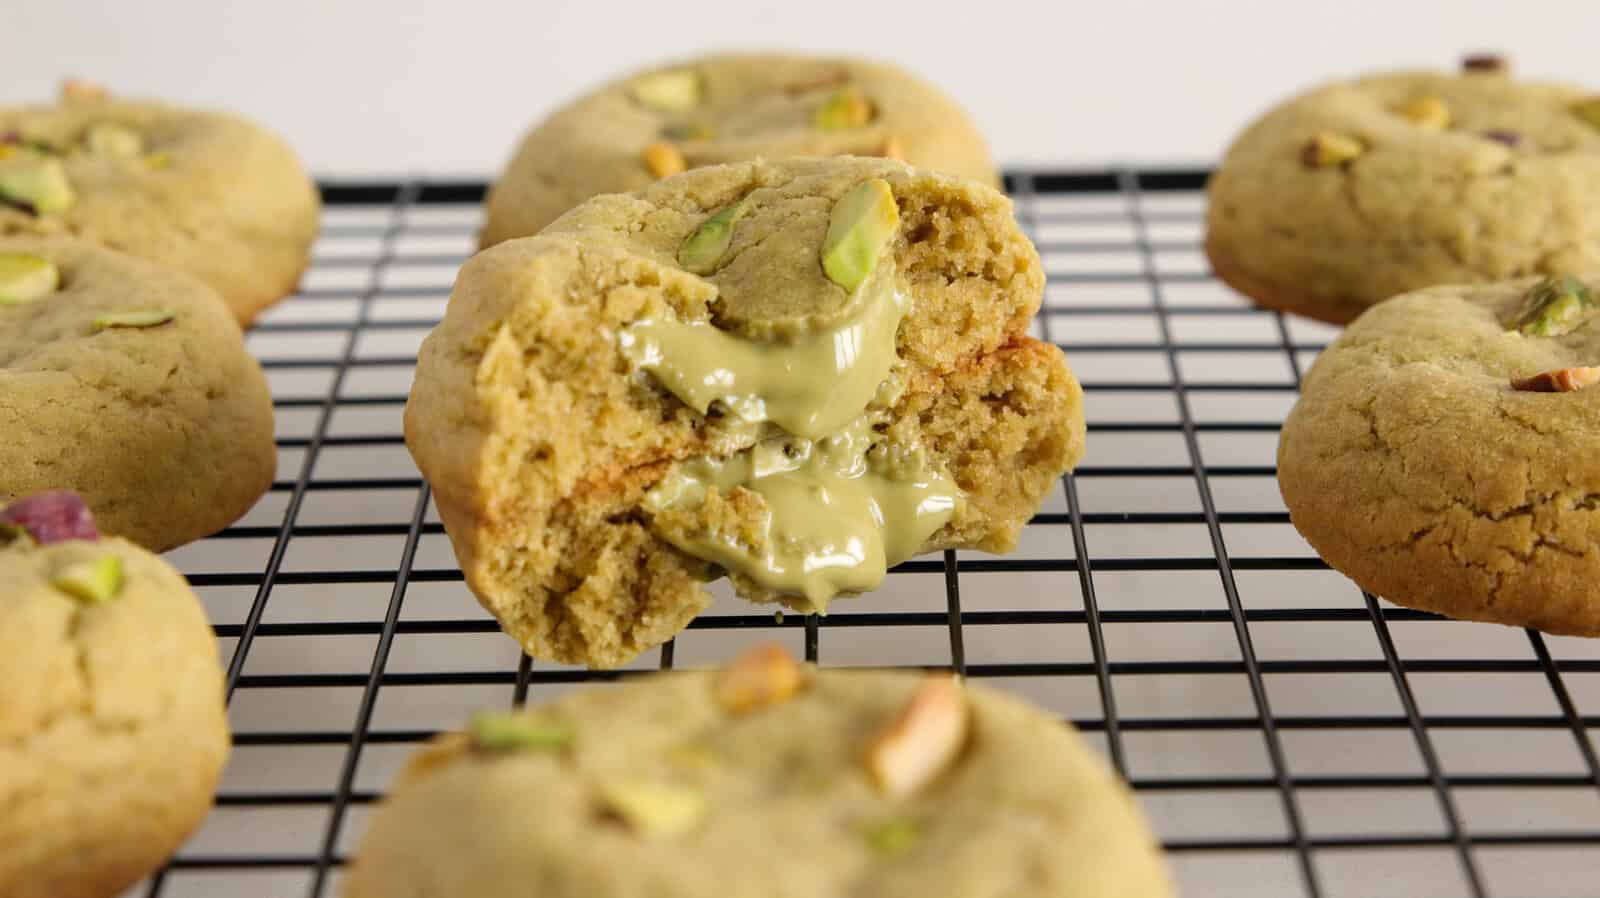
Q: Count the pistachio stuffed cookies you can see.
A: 8